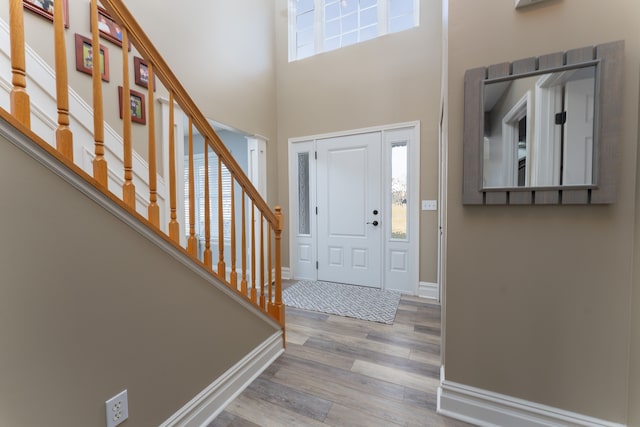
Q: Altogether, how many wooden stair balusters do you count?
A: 14